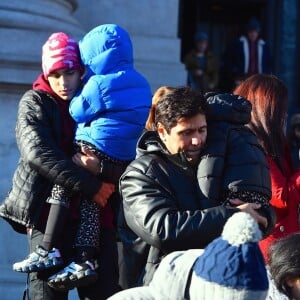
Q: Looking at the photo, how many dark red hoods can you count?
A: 1